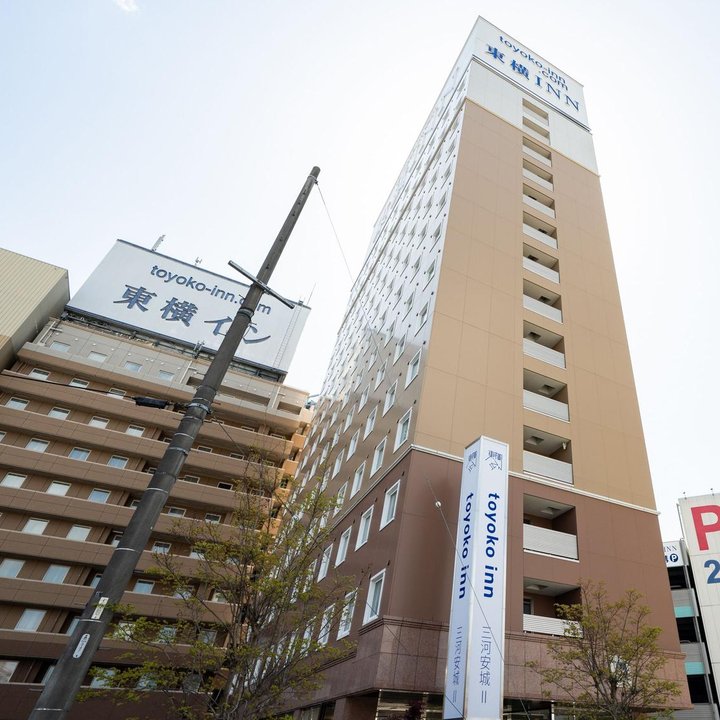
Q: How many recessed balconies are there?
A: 13